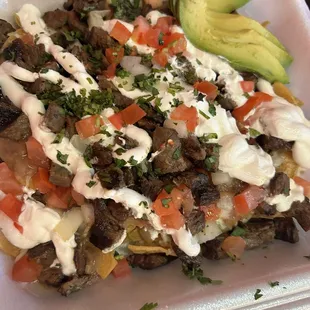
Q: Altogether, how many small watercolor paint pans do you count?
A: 0